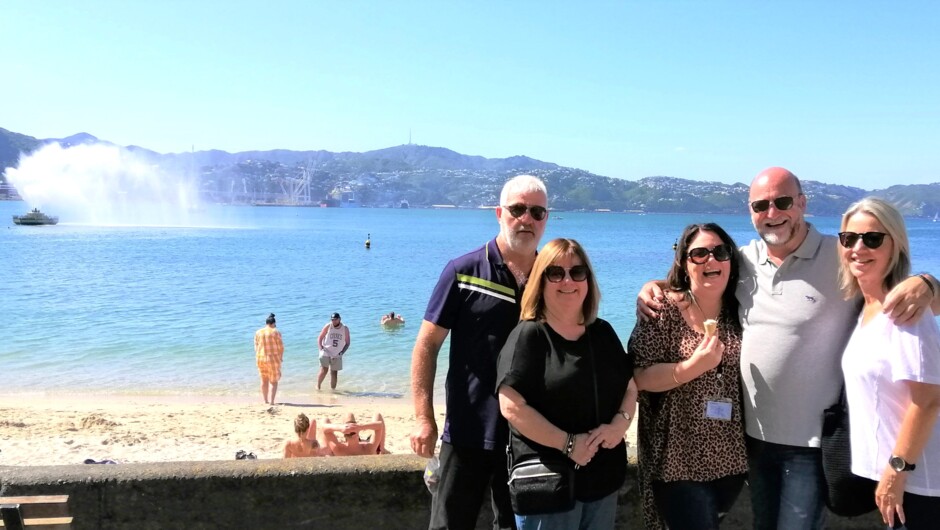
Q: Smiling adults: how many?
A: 4